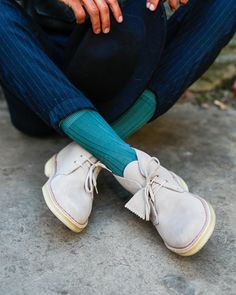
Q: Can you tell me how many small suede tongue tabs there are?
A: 1